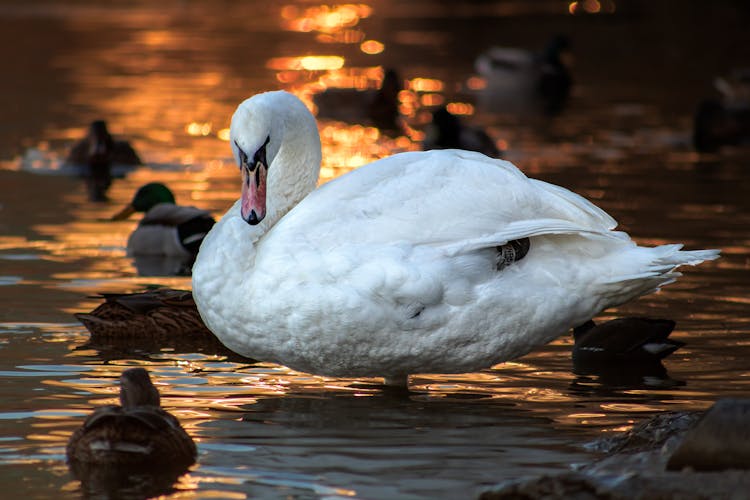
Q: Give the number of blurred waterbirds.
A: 5